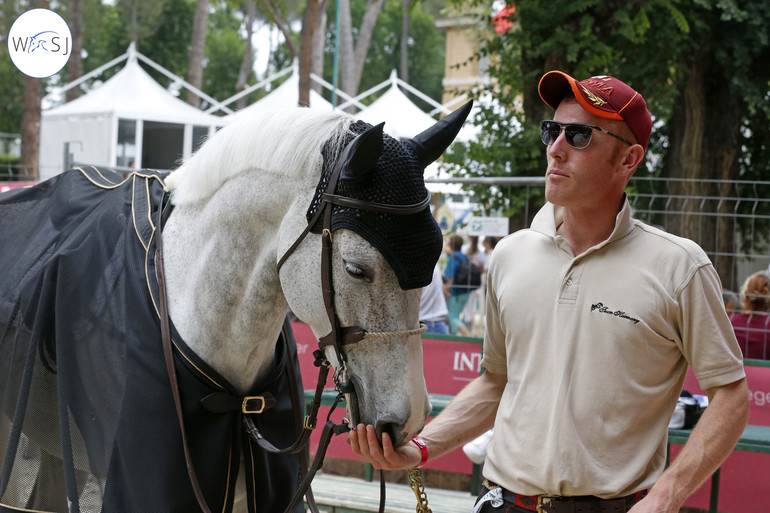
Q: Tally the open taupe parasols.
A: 0